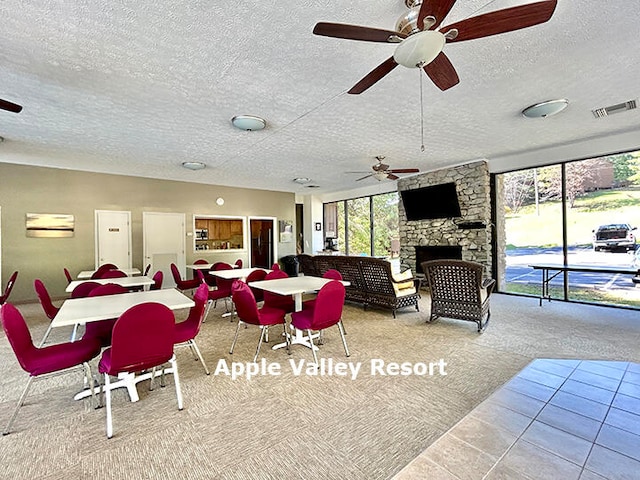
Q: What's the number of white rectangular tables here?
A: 6